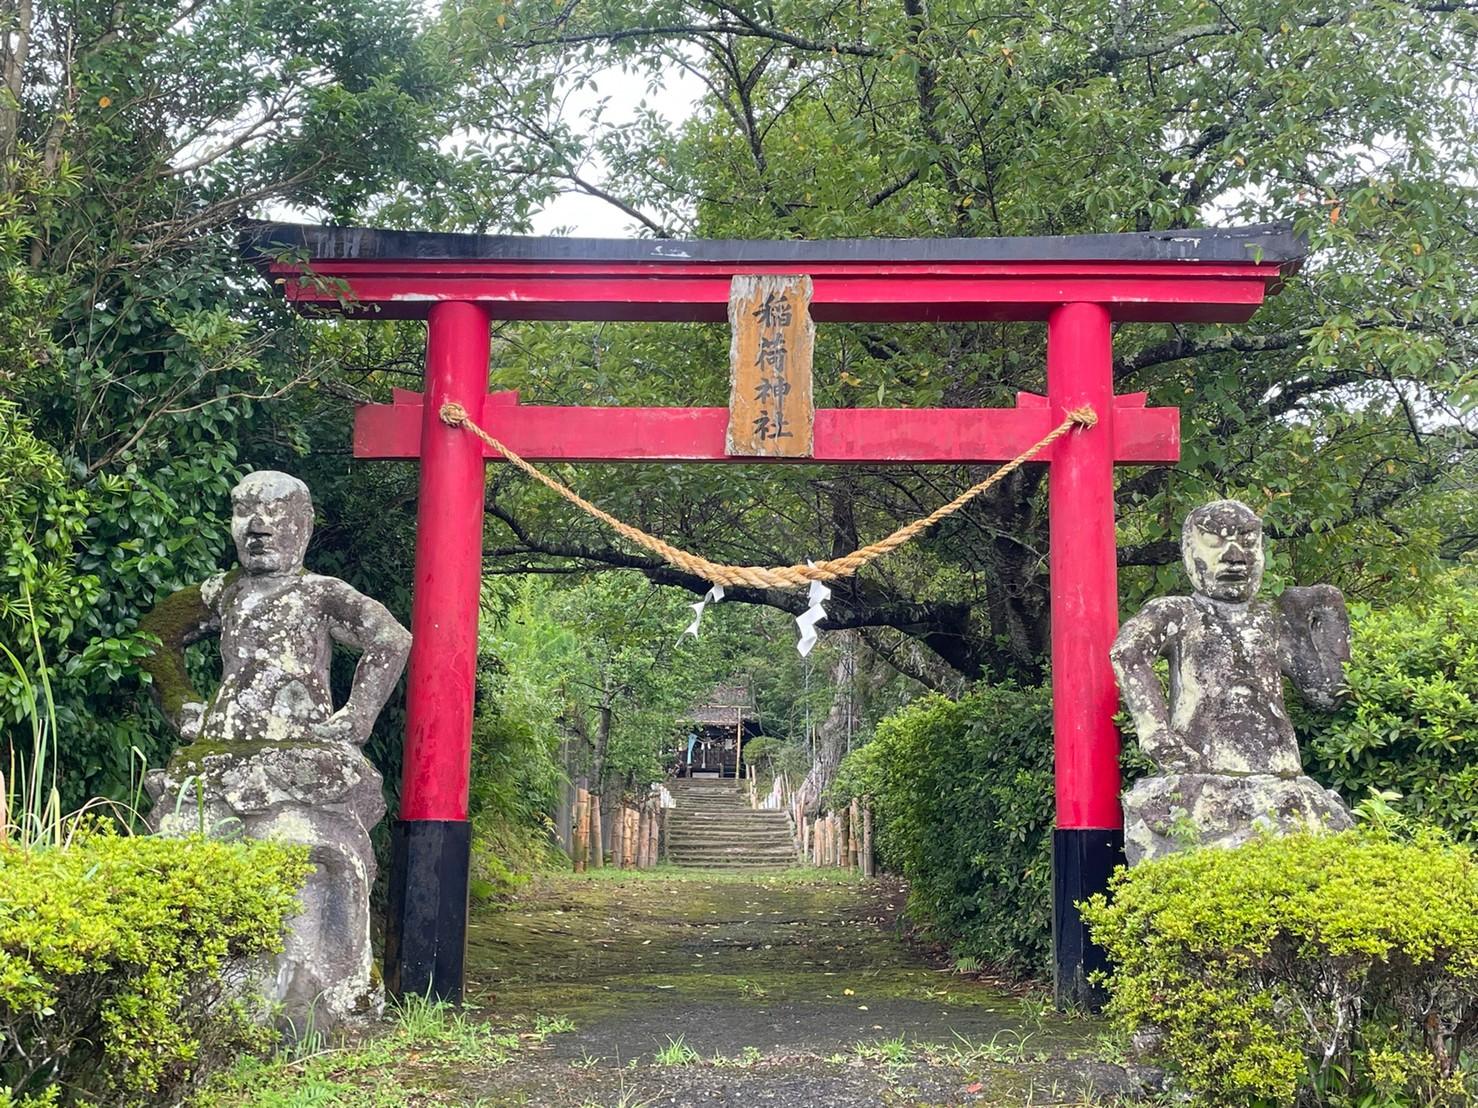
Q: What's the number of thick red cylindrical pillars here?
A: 2